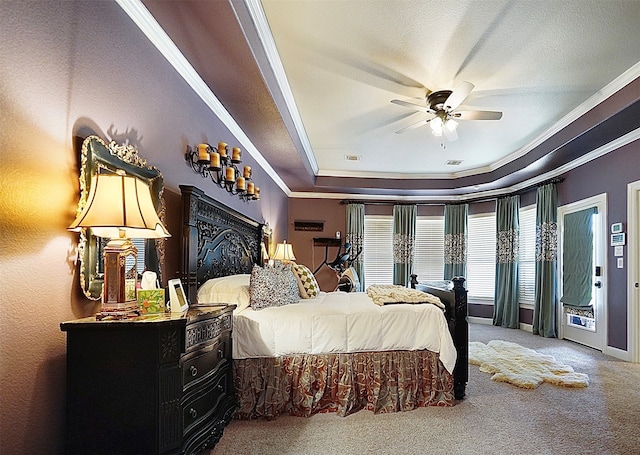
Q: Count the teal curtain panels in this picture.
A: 5